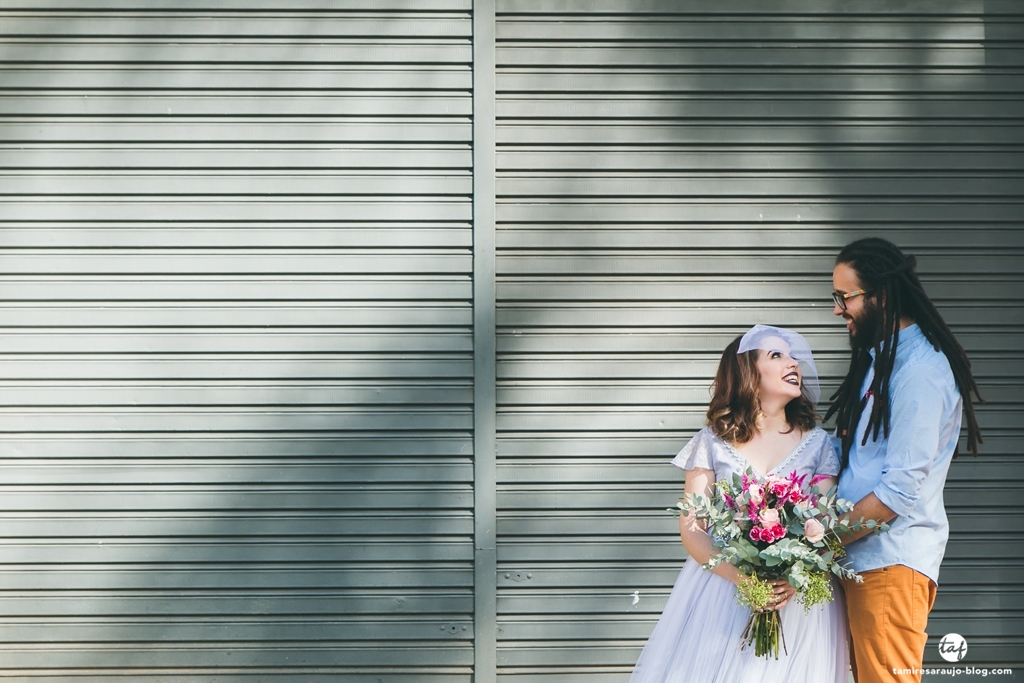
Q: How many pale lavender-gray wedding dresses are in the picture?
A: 1